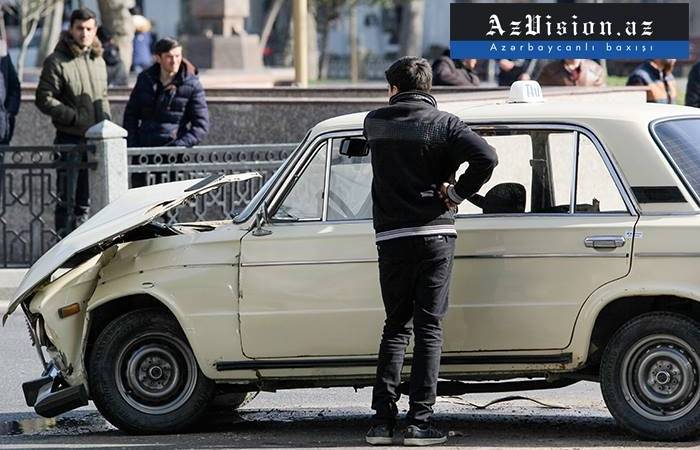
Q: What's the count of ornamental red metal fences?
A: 0